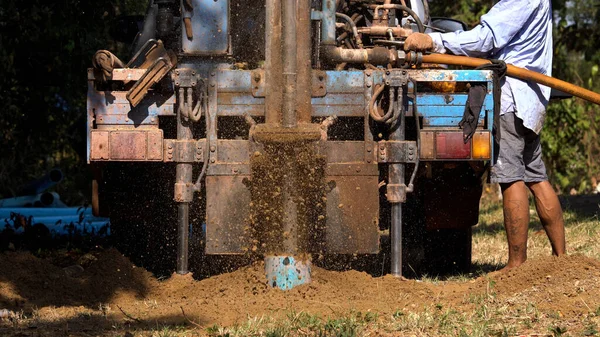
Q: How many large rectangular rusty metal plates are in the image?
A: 2